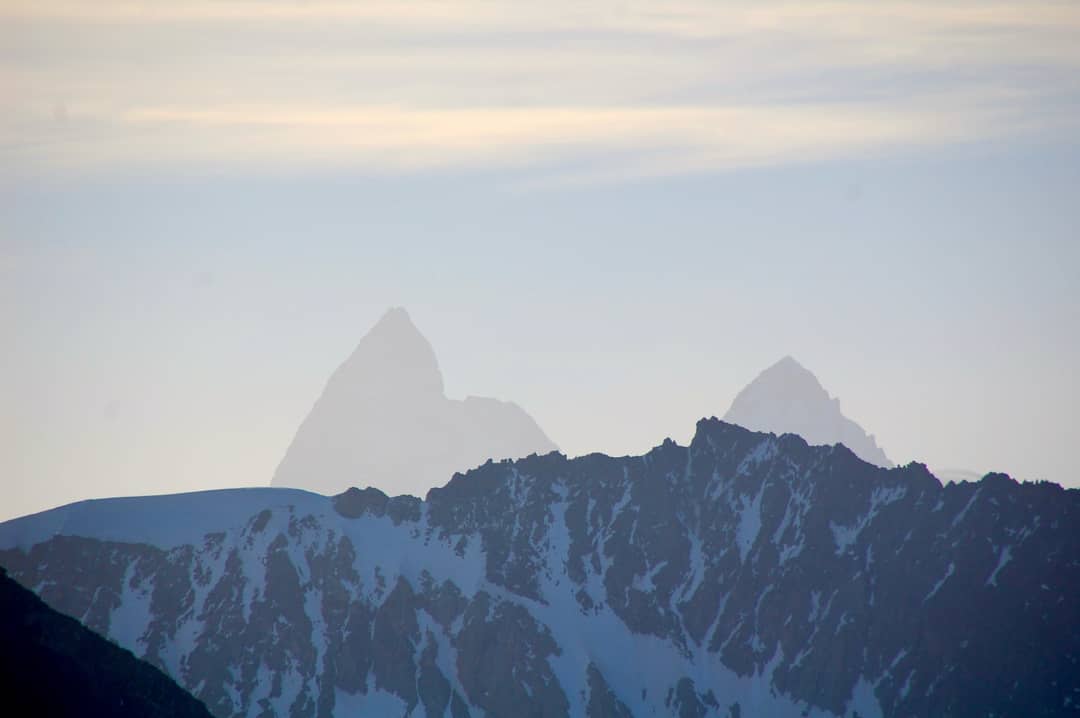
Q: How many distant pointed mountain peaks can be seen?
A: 2